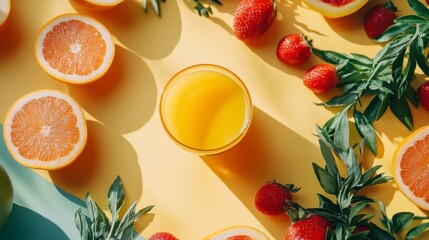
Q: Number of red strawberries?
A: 8